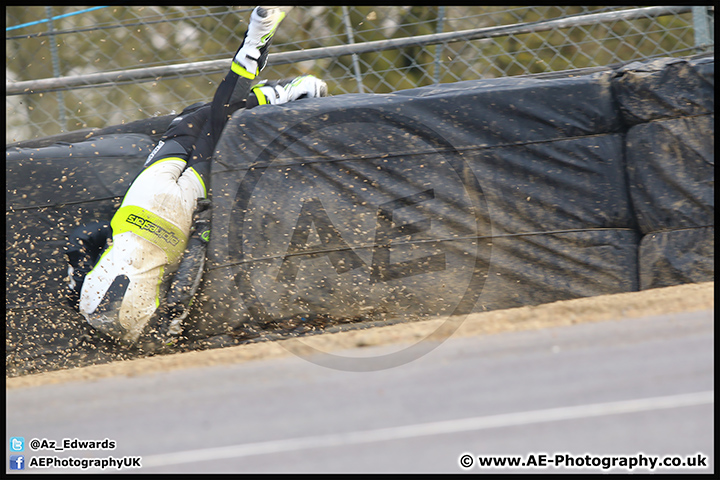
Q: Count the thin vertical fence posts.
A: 3